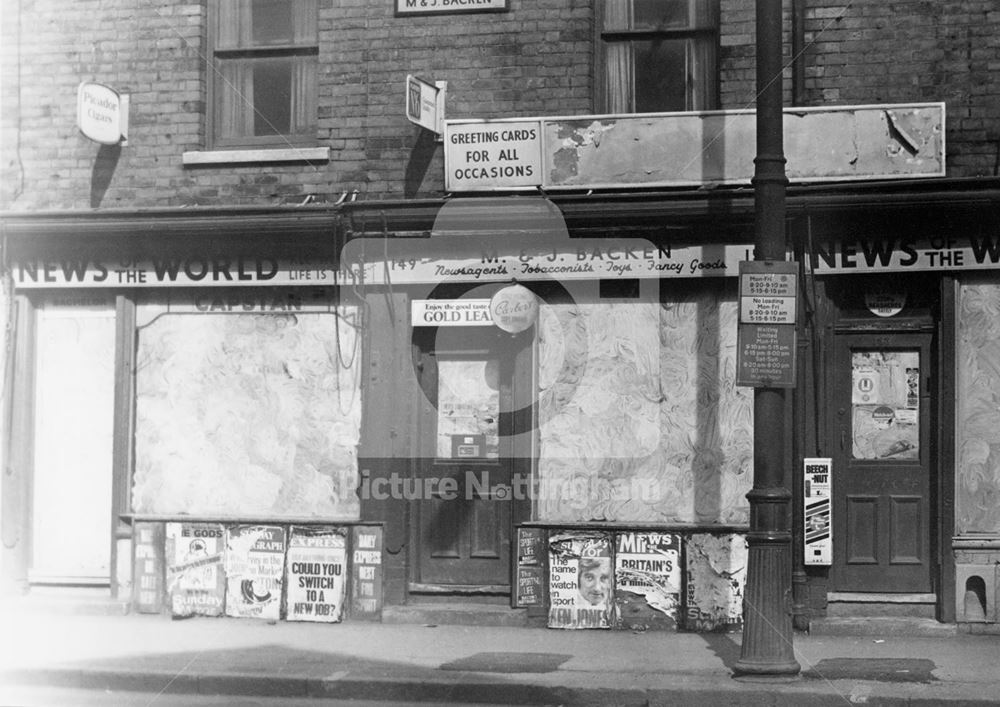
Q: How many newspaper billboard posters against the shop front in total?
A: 6